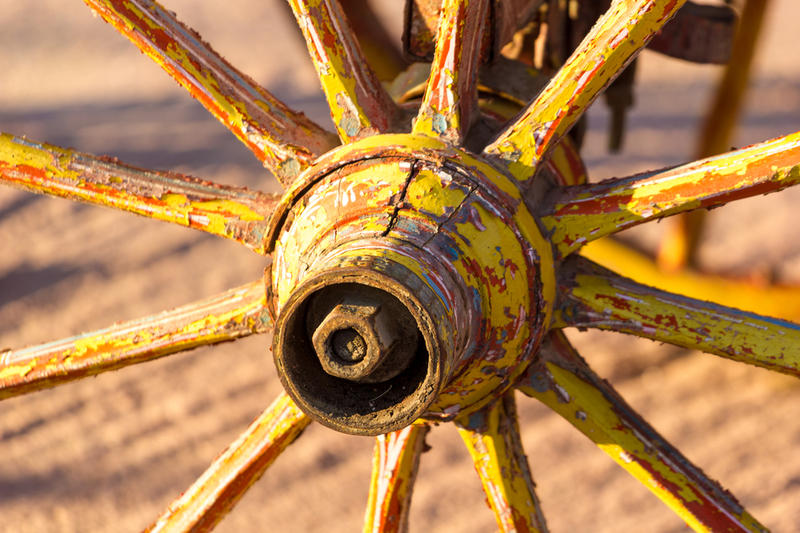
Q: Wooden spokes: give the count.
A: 12